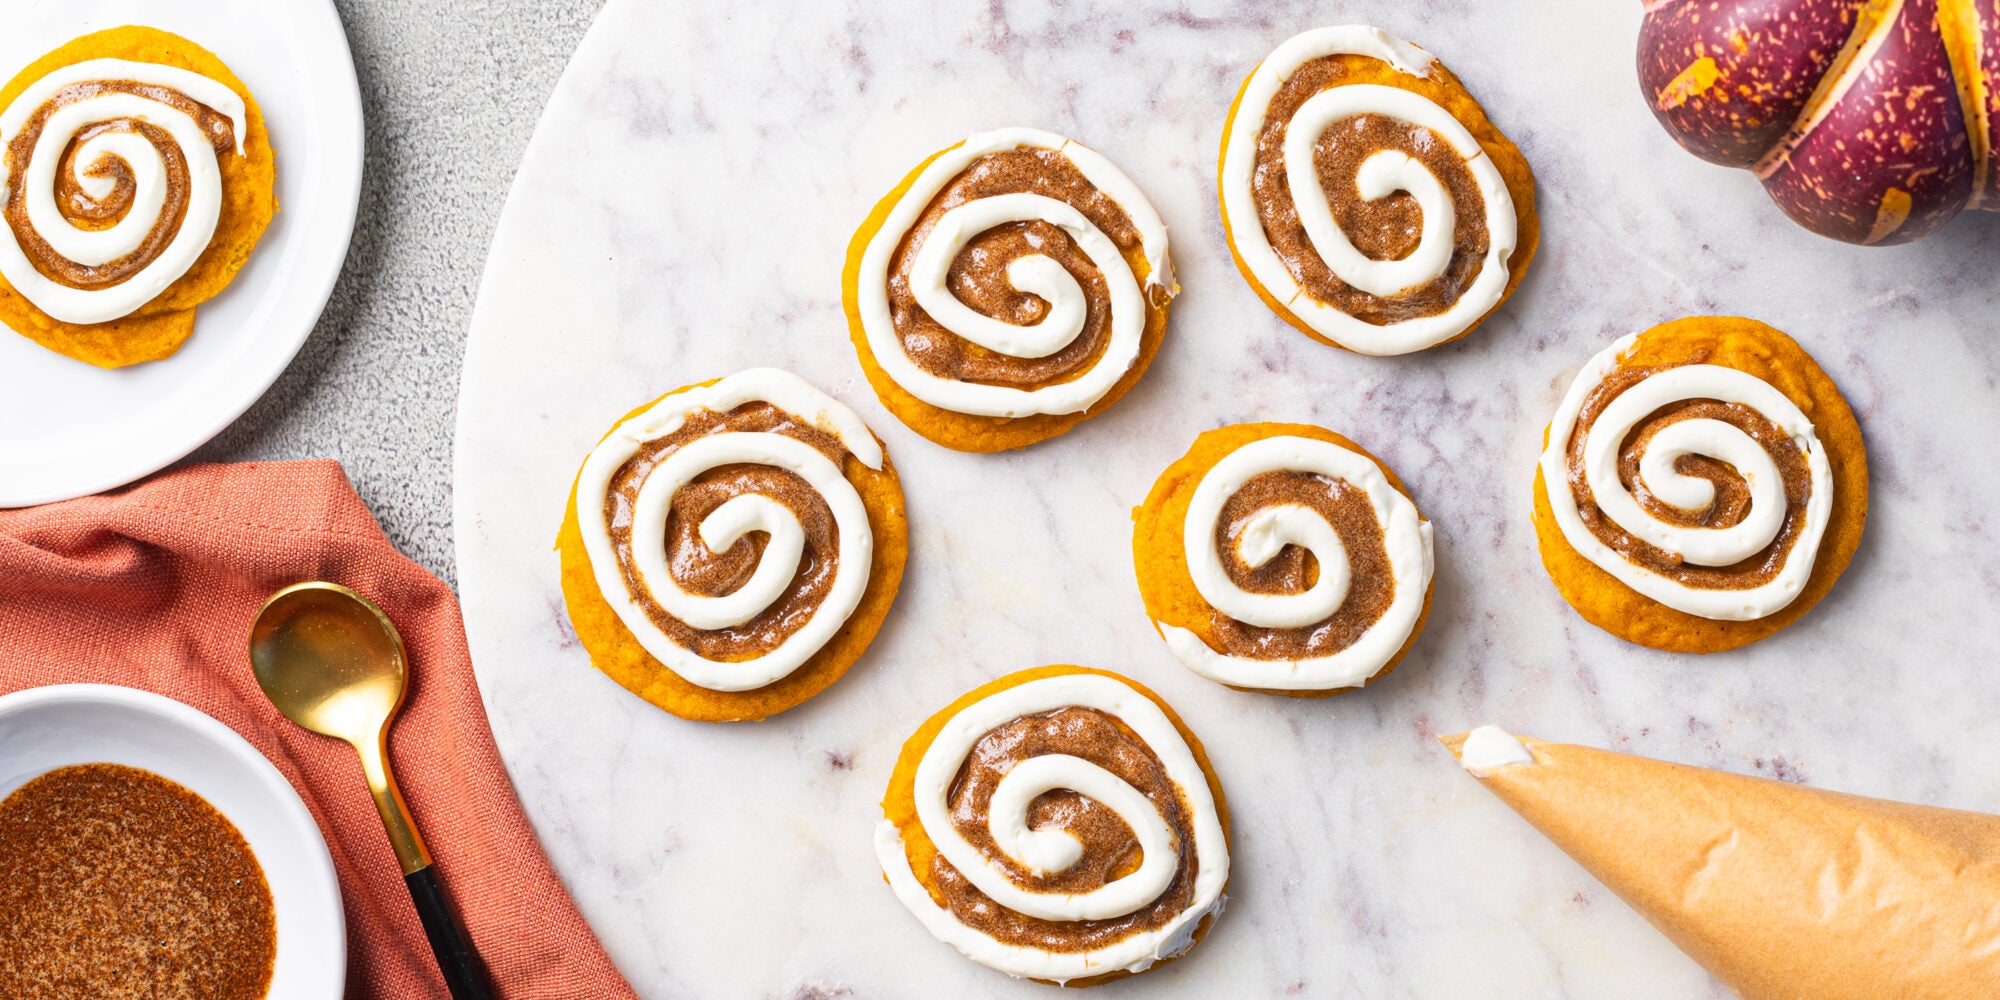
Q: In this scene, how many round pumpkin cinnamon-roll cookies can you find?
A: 7